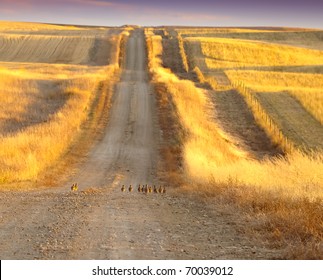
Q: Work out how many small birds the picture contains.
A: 11